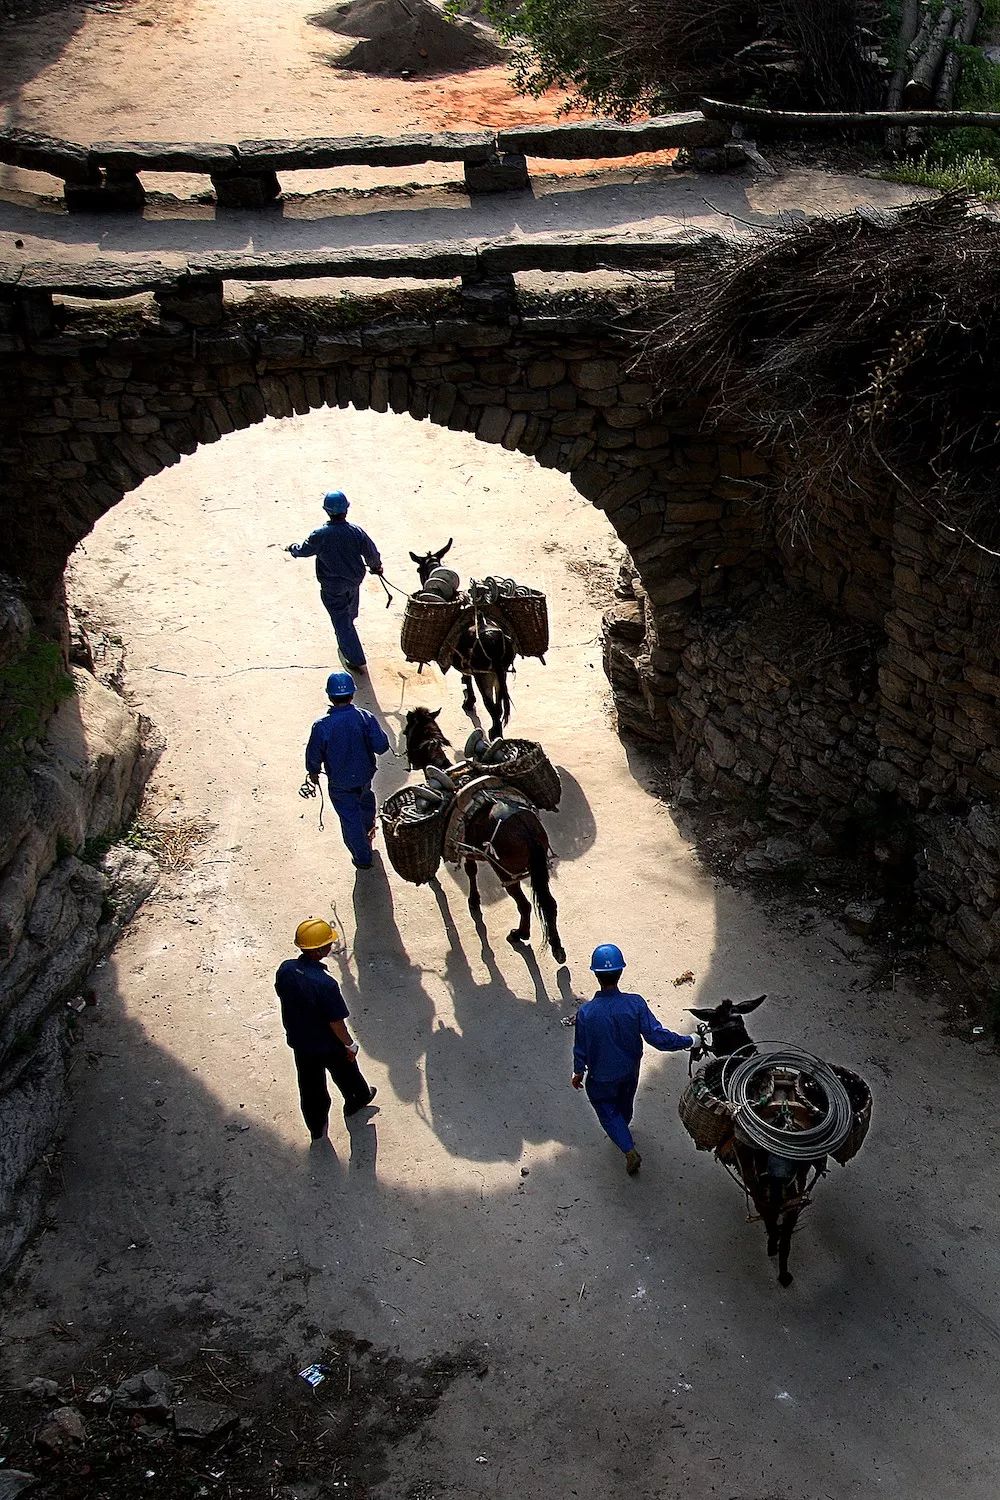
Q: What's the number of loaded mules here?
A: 3